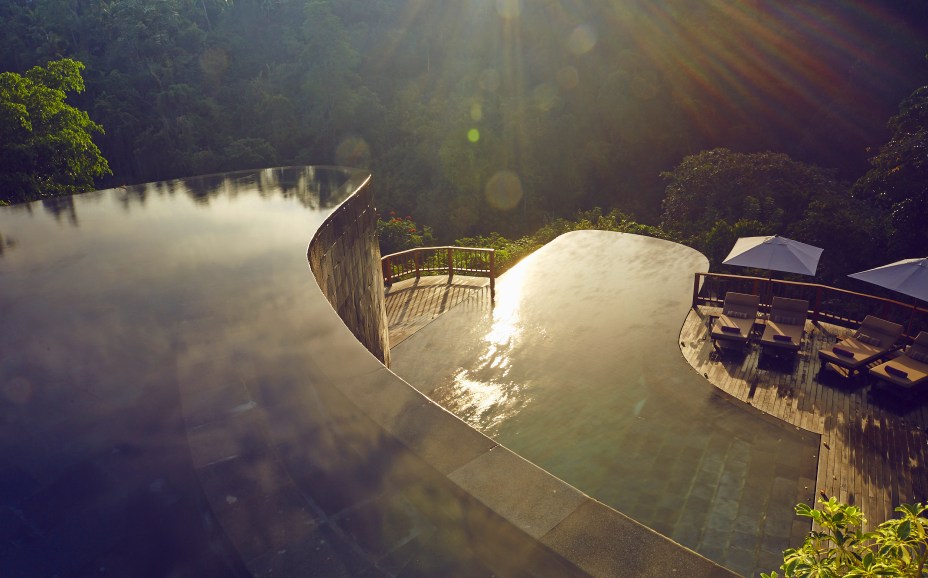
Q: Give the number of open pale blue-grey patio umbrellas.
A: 2